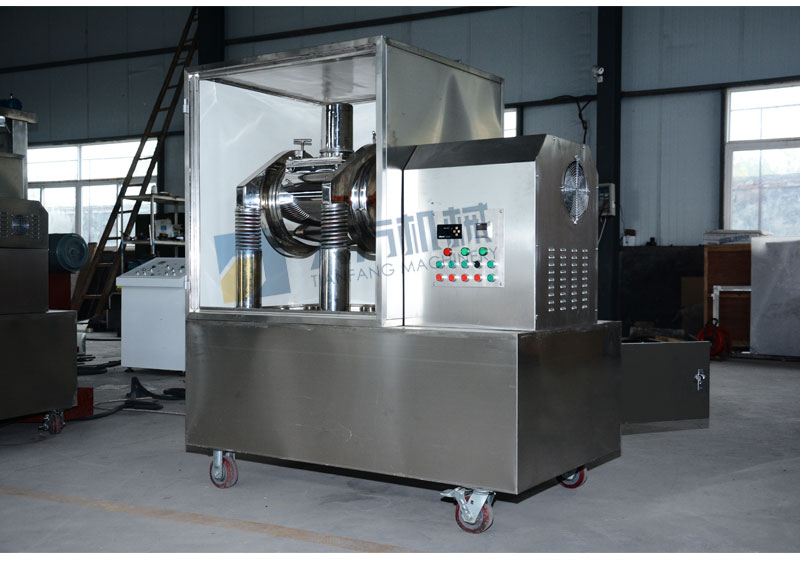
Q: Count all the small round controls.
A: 13